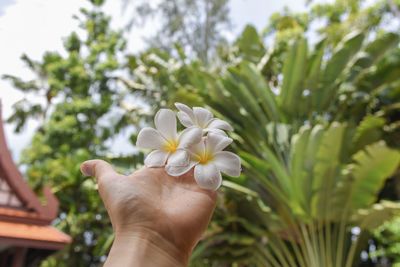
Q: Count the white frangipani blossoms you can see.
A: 3